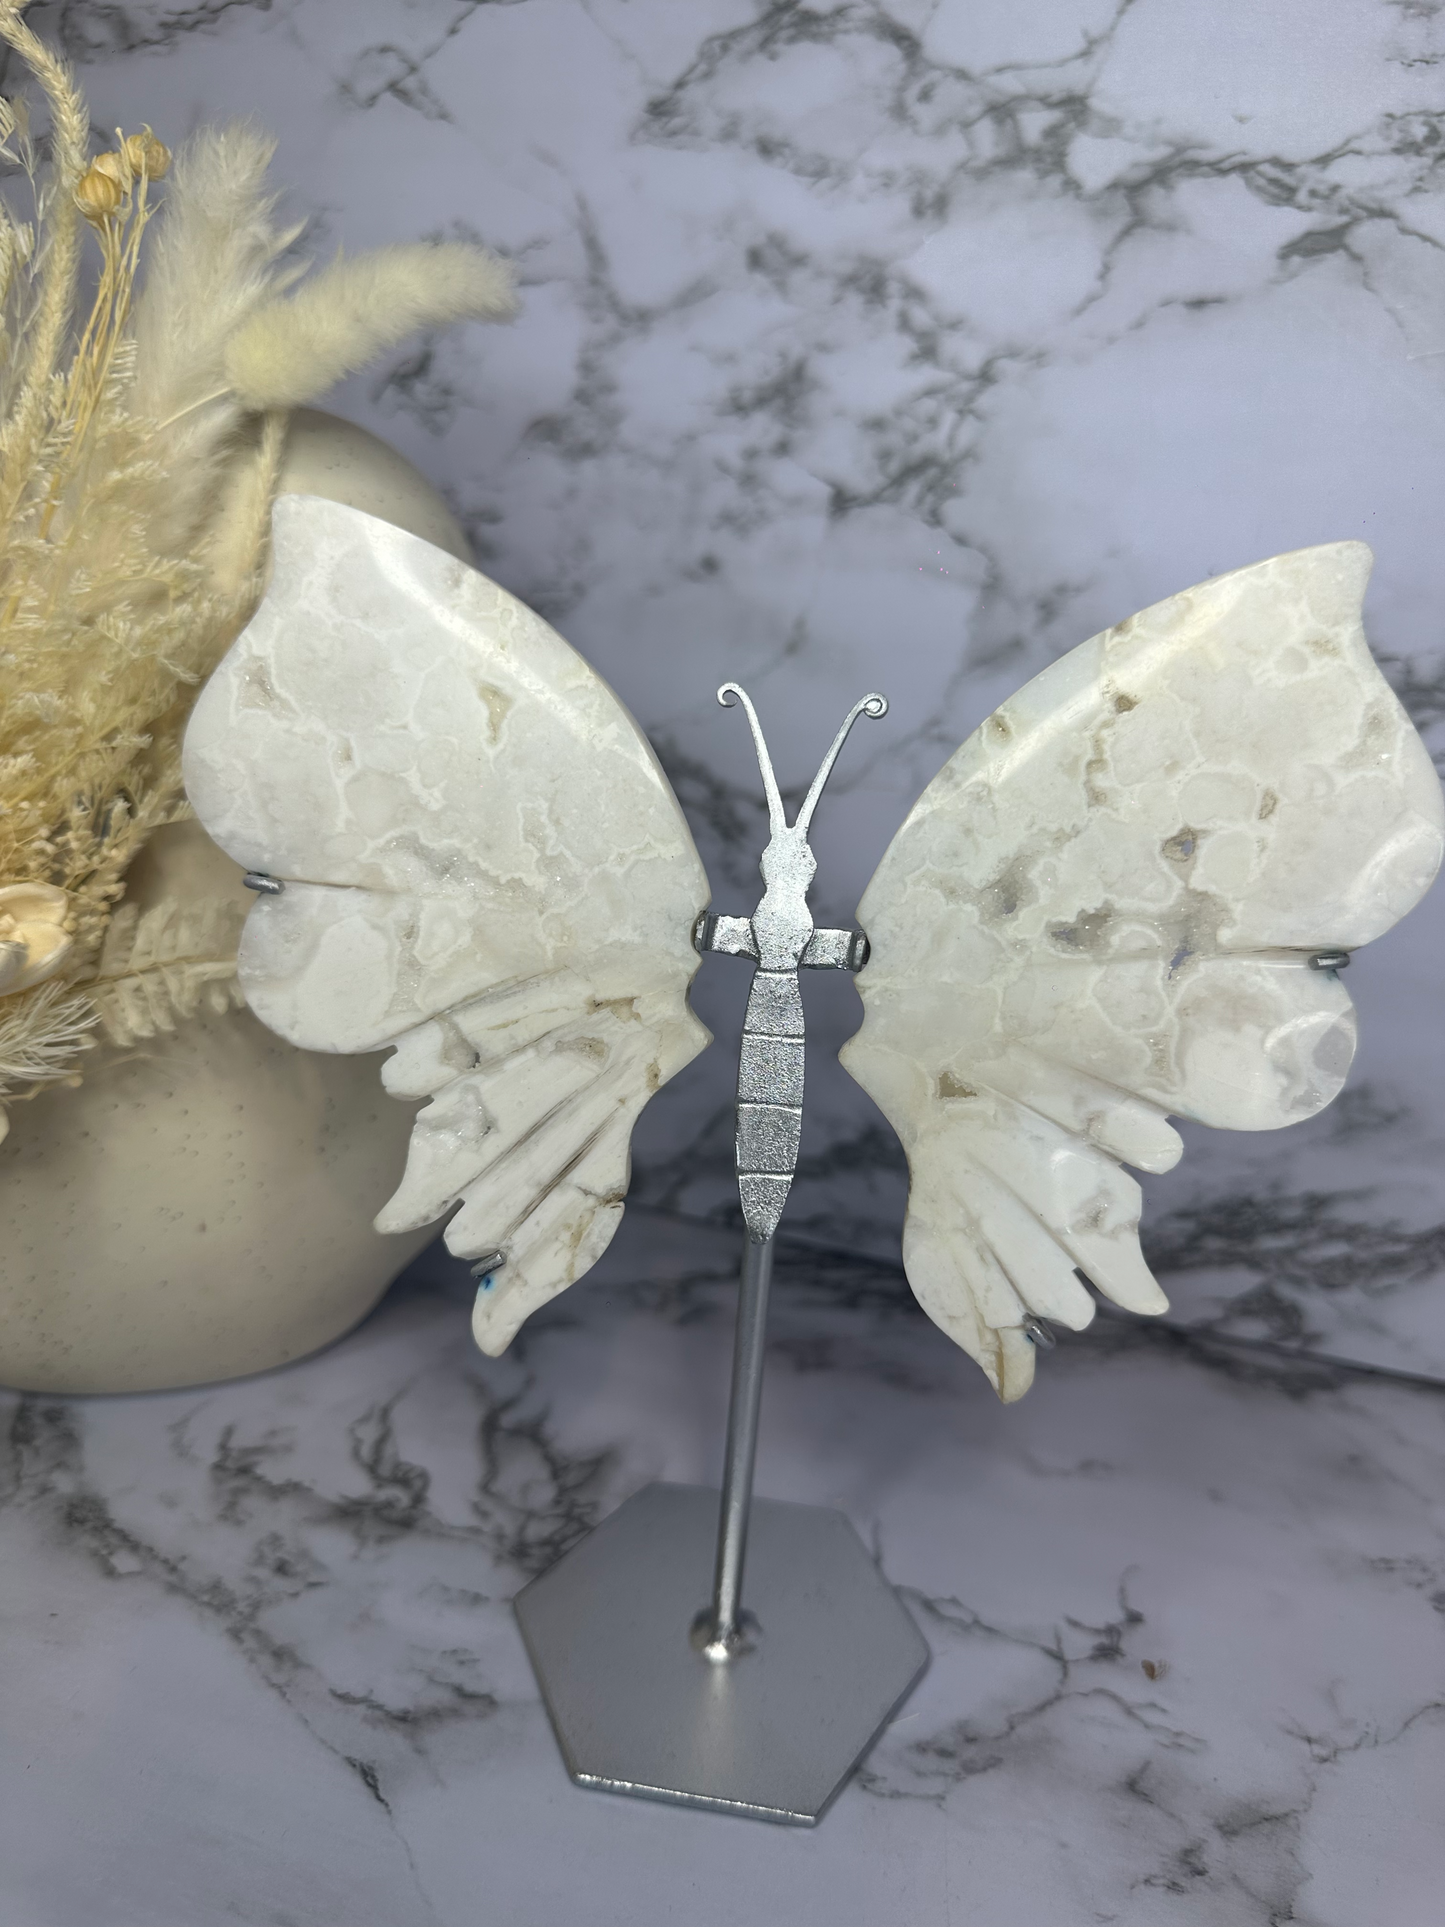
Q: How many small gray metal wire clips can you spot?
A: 4